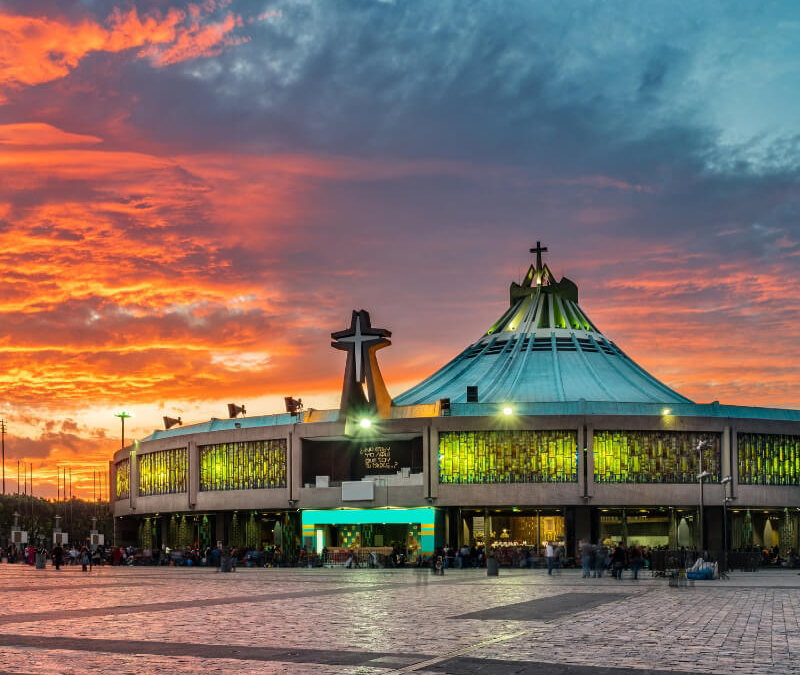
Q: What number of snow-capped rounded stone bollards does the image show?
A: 0